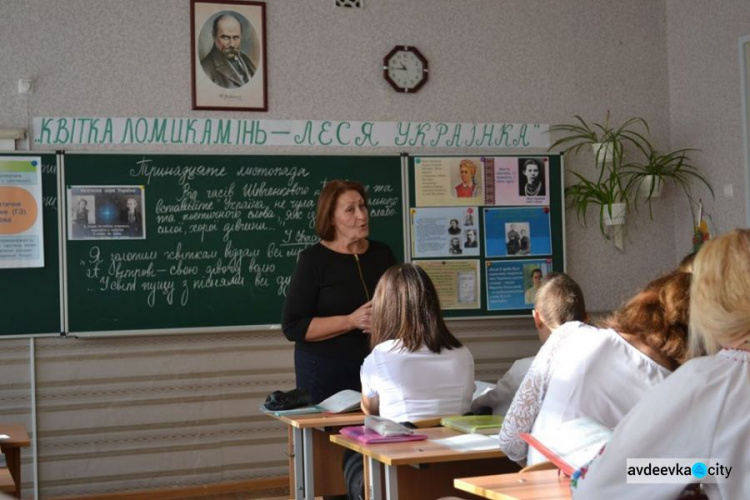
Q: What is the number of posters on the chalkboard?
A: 8